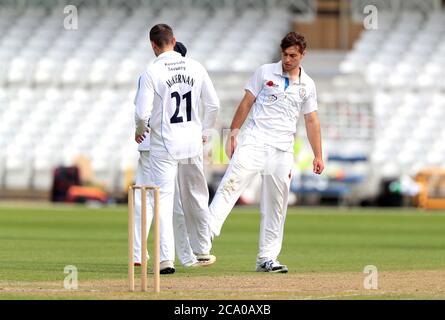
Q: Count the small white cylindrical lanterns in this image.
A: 0